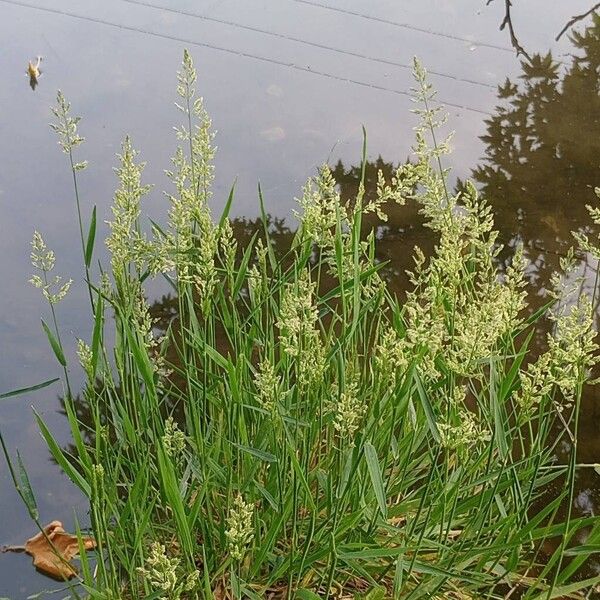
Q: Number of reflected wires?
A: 3